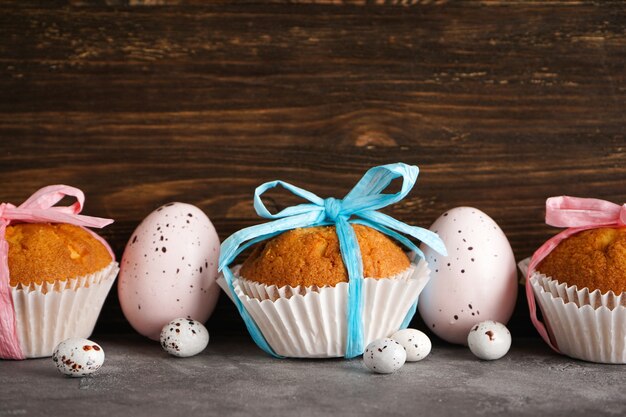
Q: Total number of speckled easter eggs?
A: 7